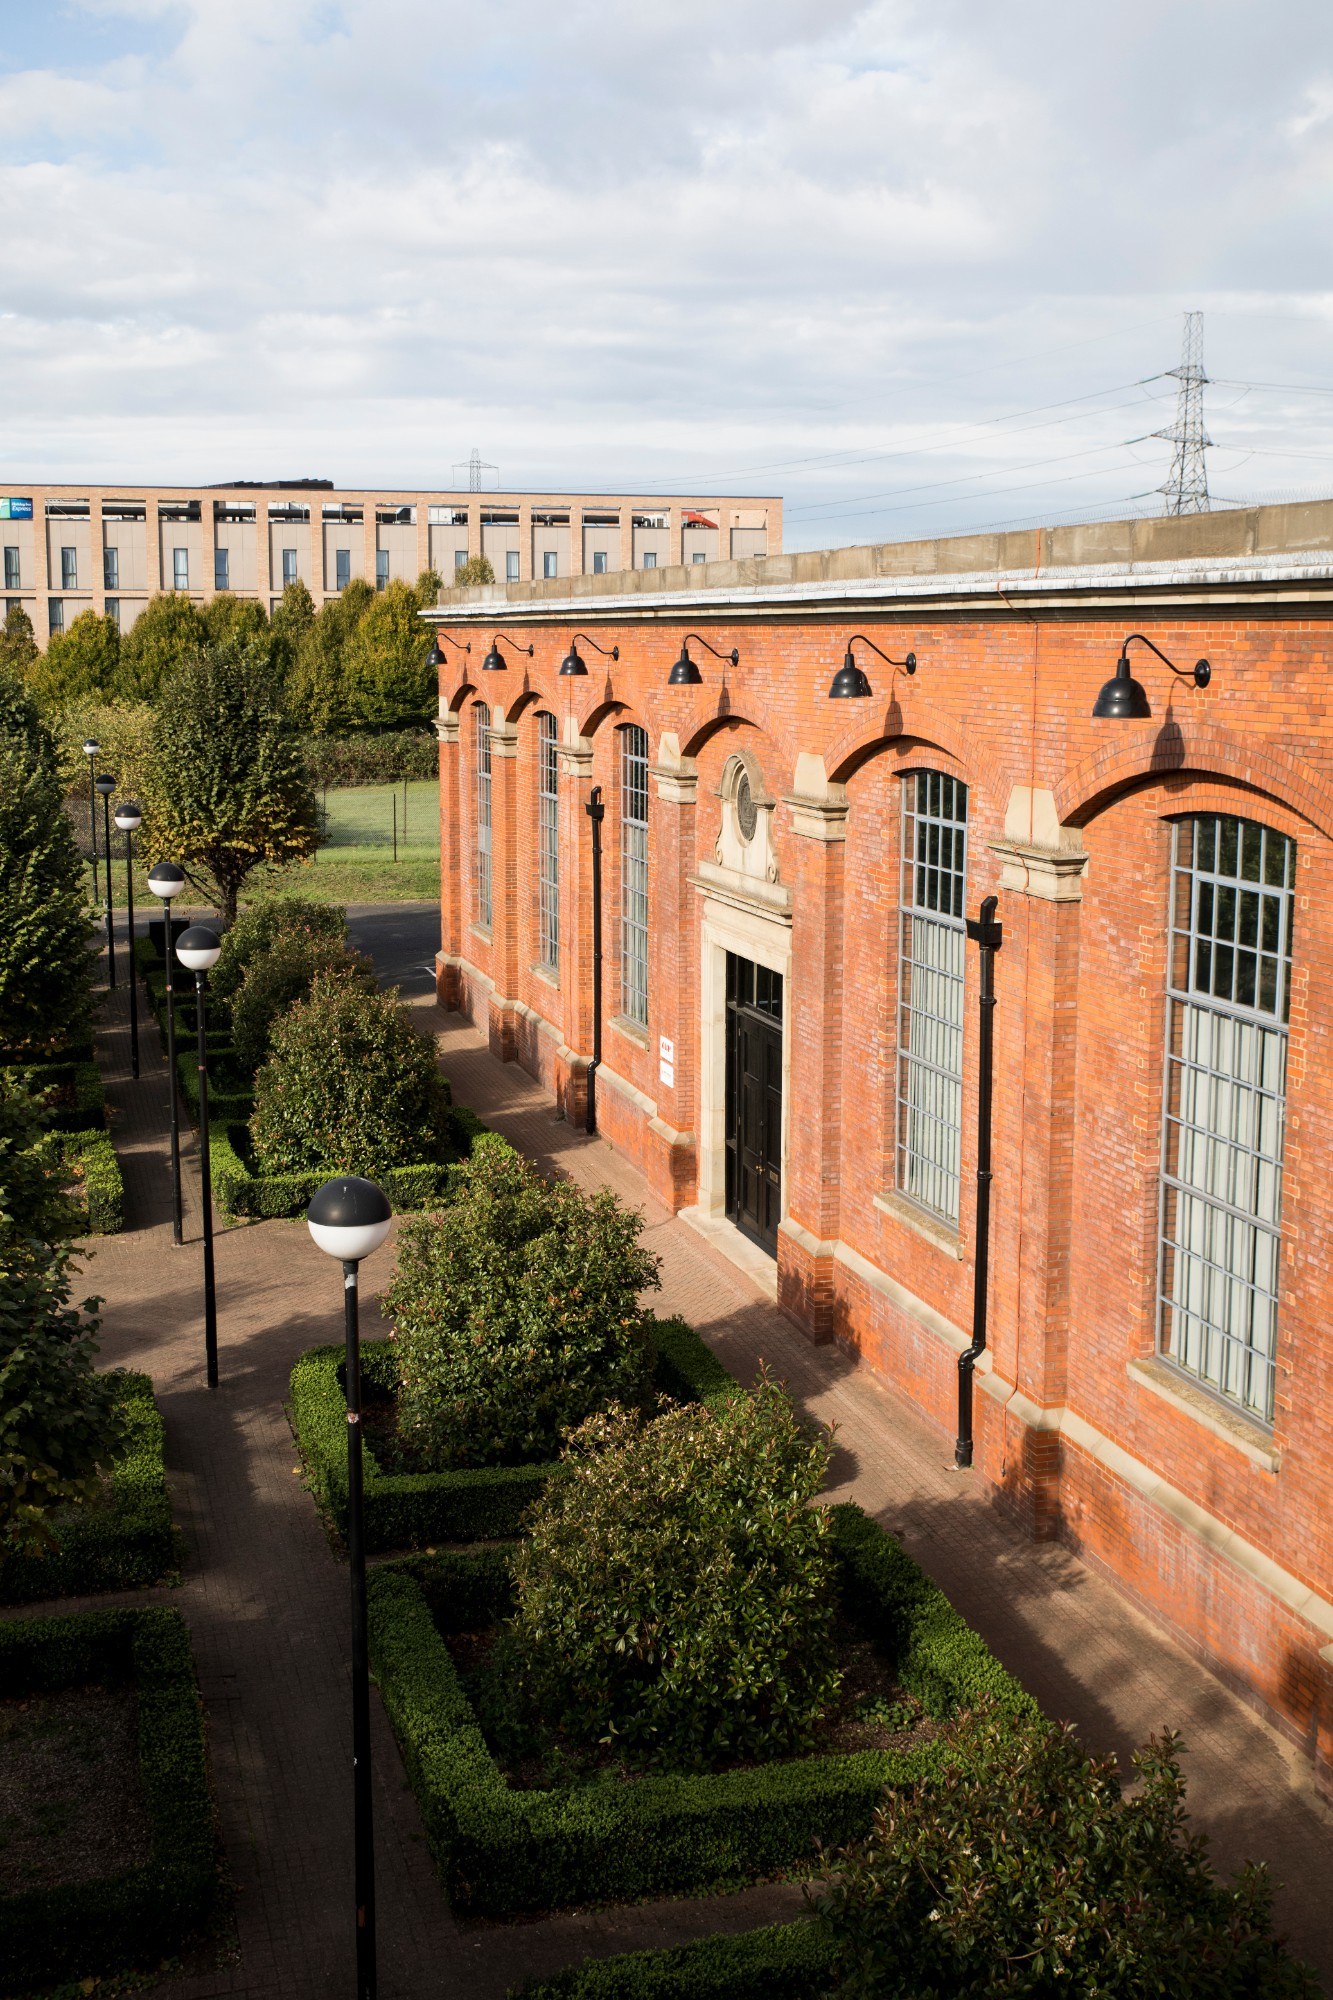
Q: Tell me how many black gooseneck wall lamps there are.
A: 6